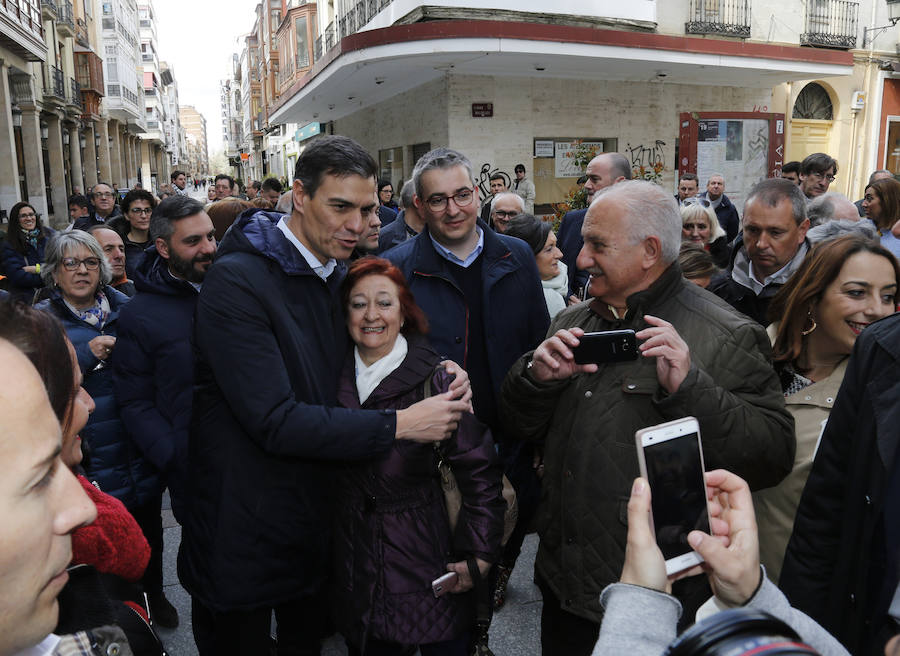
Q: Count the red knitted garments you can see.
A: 1